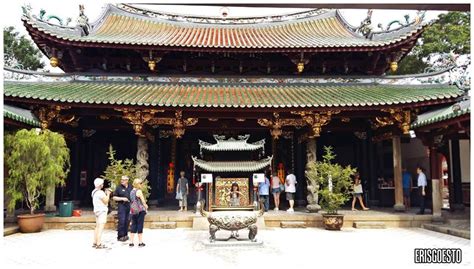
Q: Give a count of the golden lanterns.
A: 4